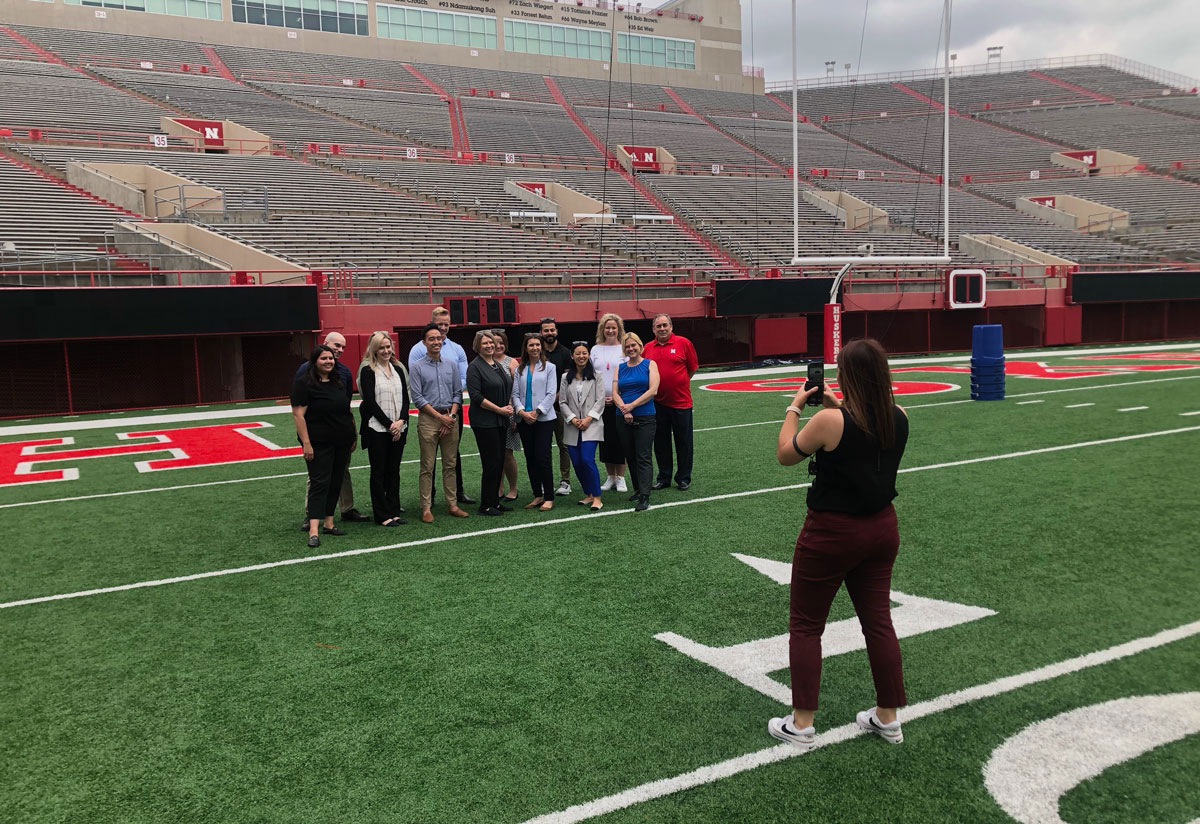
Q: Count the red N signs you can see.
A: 5